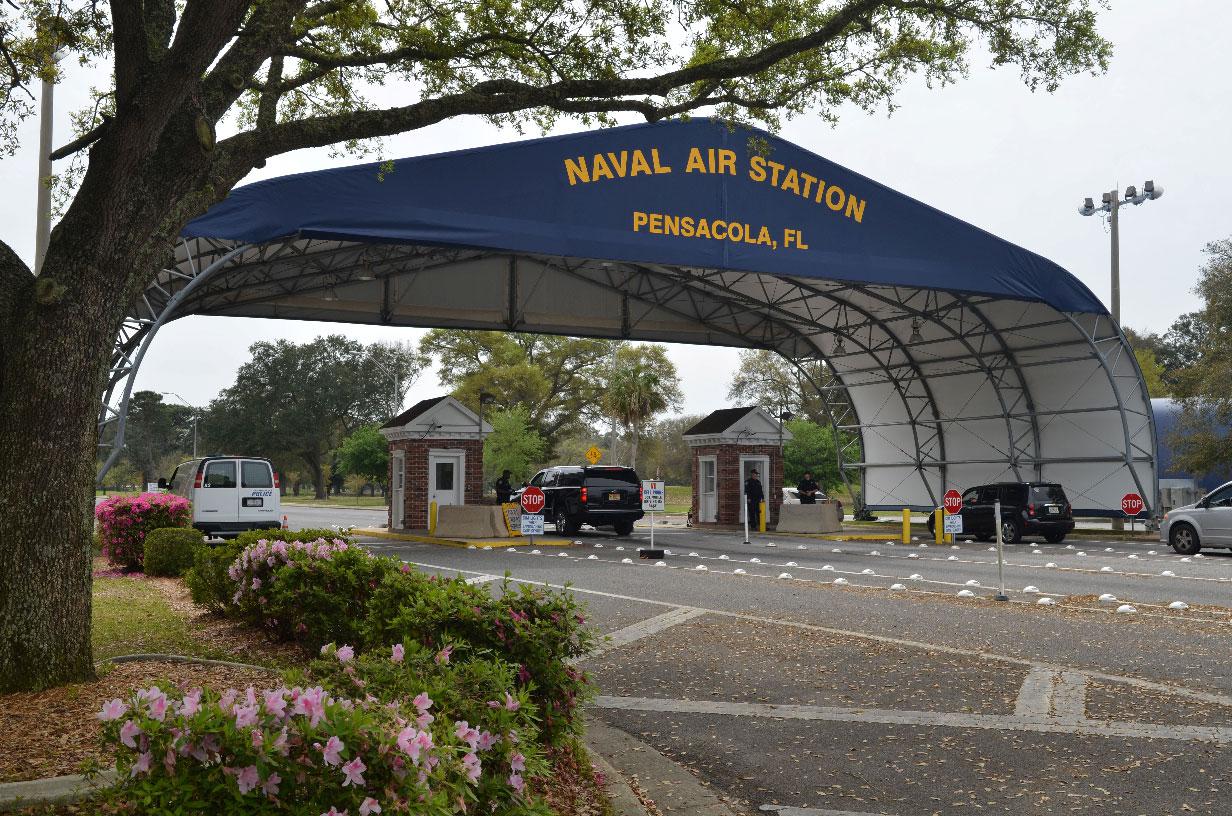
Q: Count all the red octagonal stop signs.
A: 3